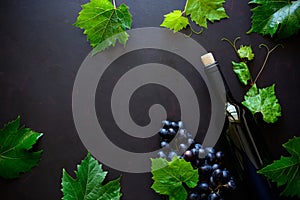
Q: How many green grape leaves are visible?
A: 11